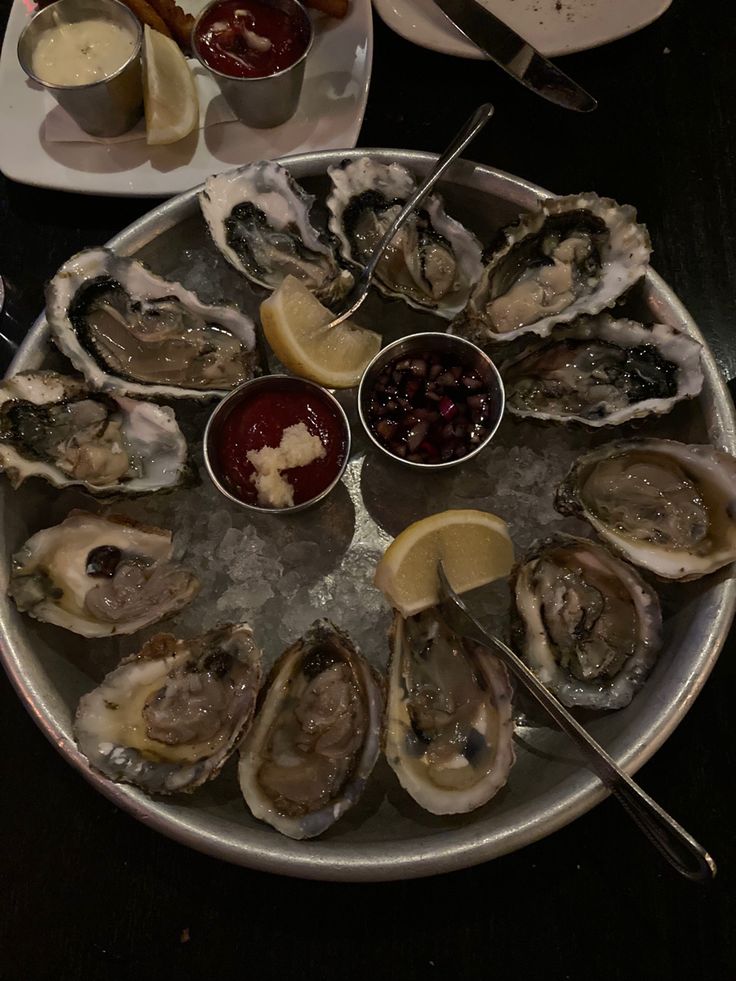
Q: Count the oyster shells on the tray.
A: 12